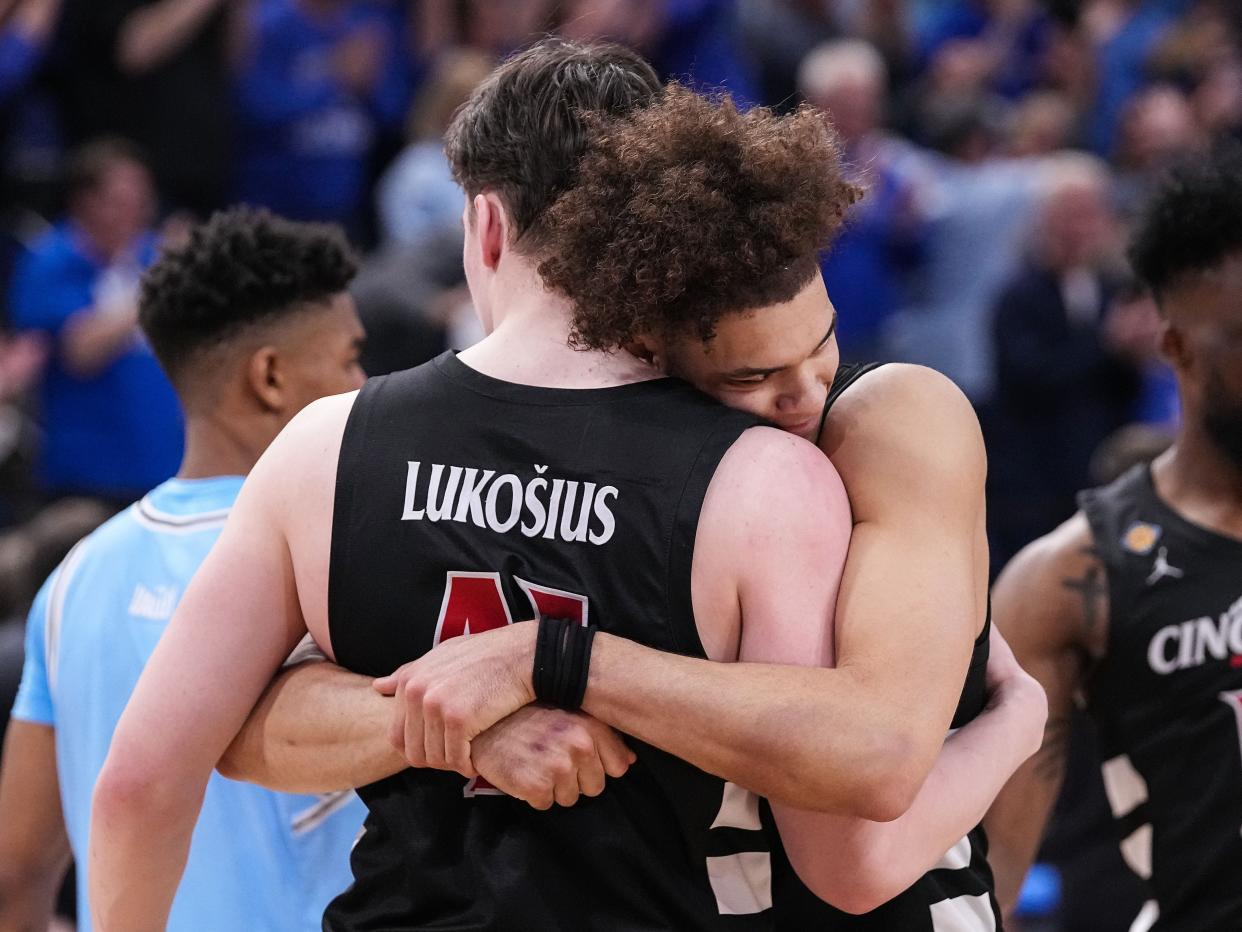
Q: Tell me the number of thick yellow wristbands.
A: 0